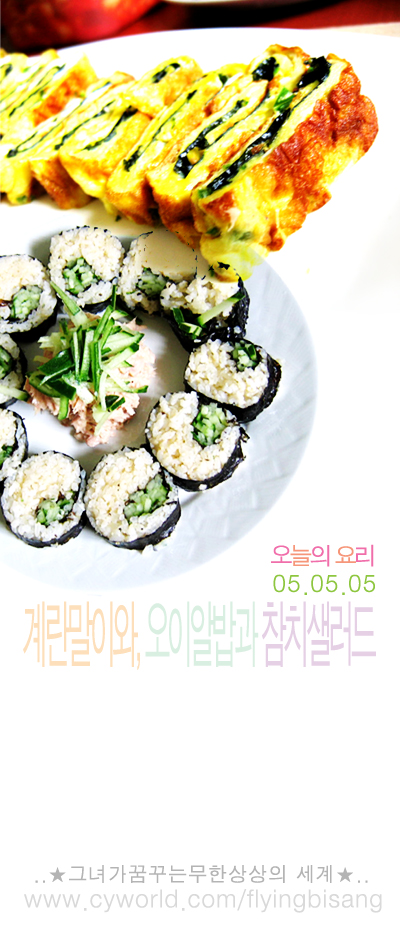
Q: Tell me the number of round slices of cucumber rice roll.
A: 10